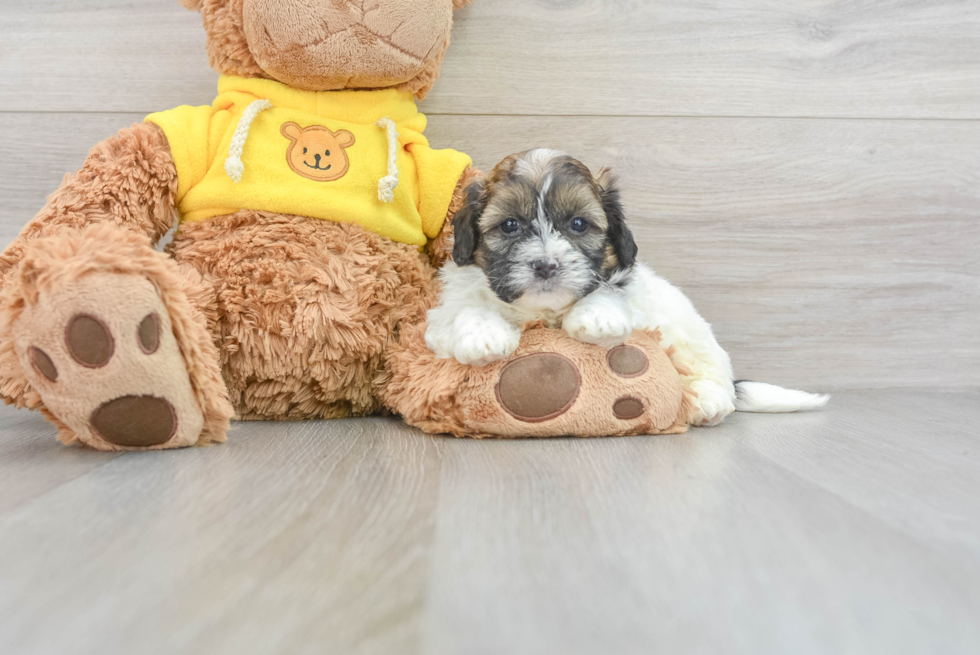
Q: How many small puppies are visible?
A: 1